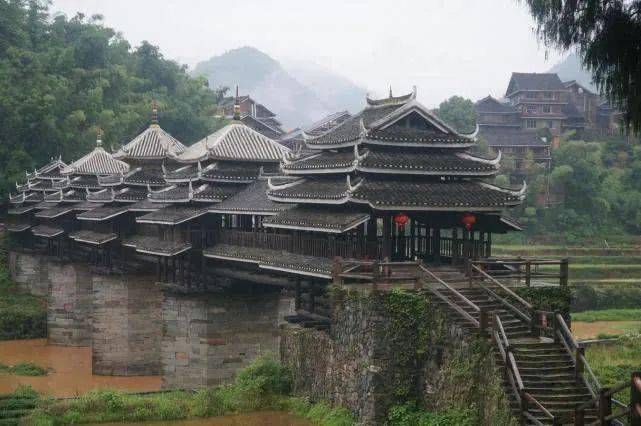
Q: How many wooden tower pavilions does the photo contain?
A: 5